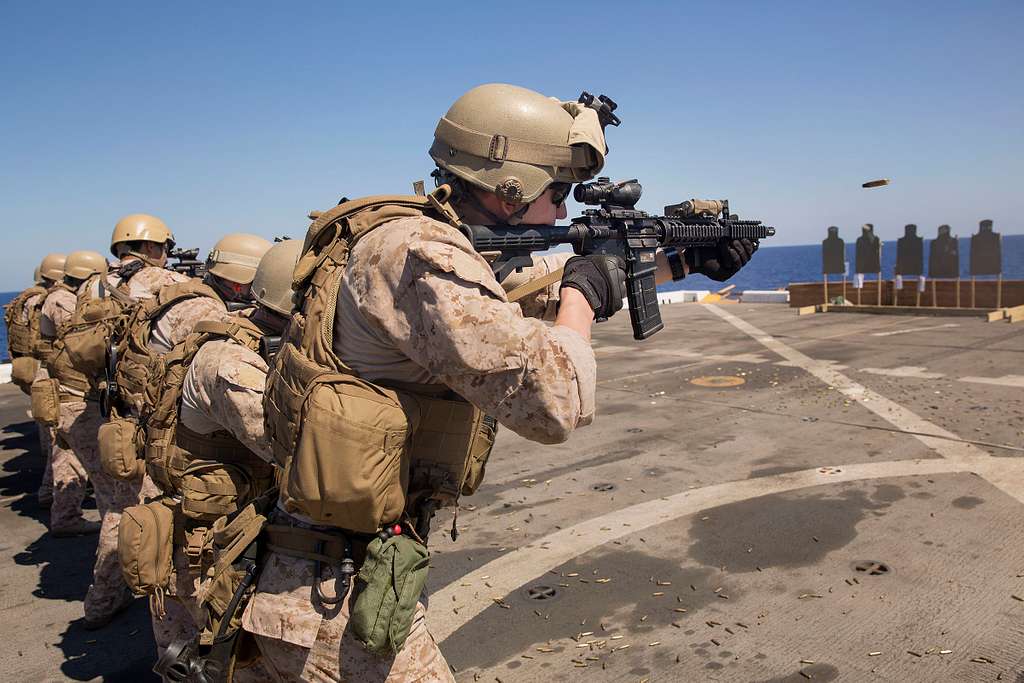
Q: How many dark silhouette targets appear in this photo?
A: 5